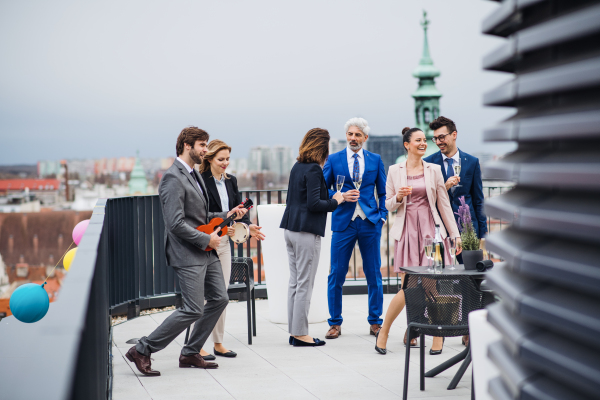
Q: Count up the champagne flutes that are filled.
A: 7